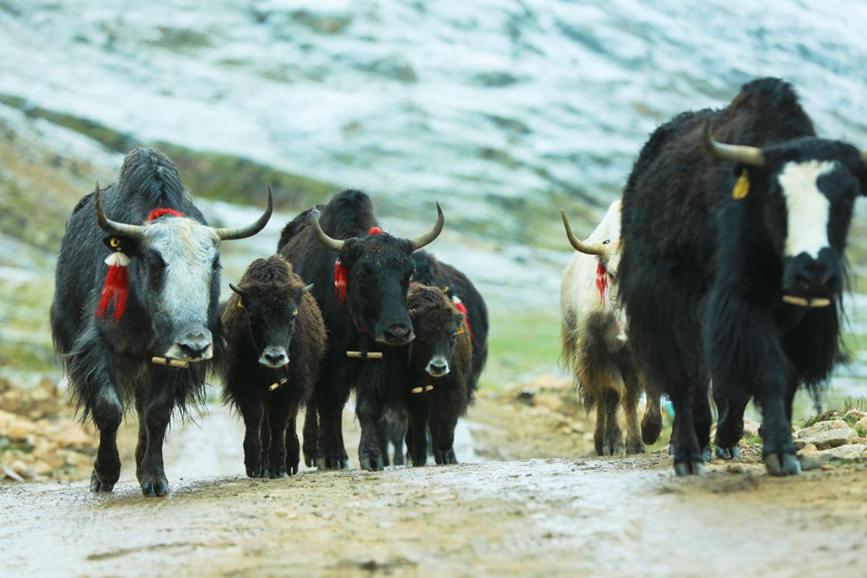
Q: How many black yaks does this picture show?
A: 6